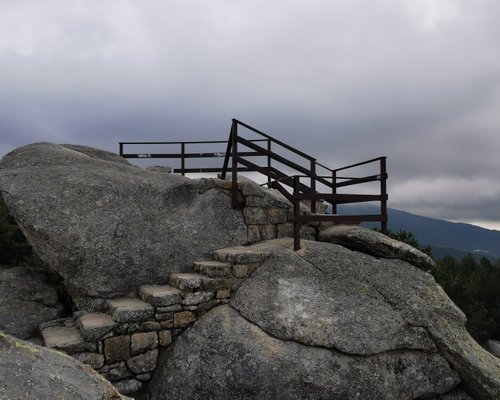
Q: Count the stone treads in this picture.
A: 7